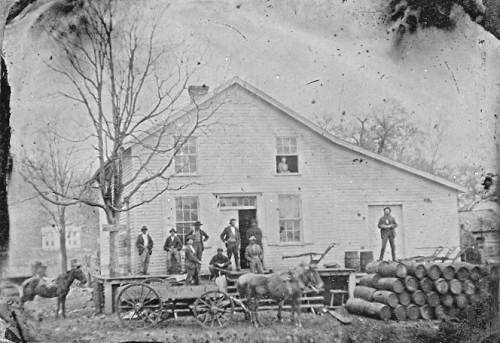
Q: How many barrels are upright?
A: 2